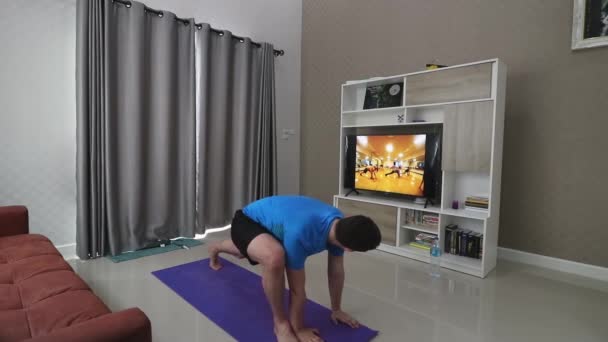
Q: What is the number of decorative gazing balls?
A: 0